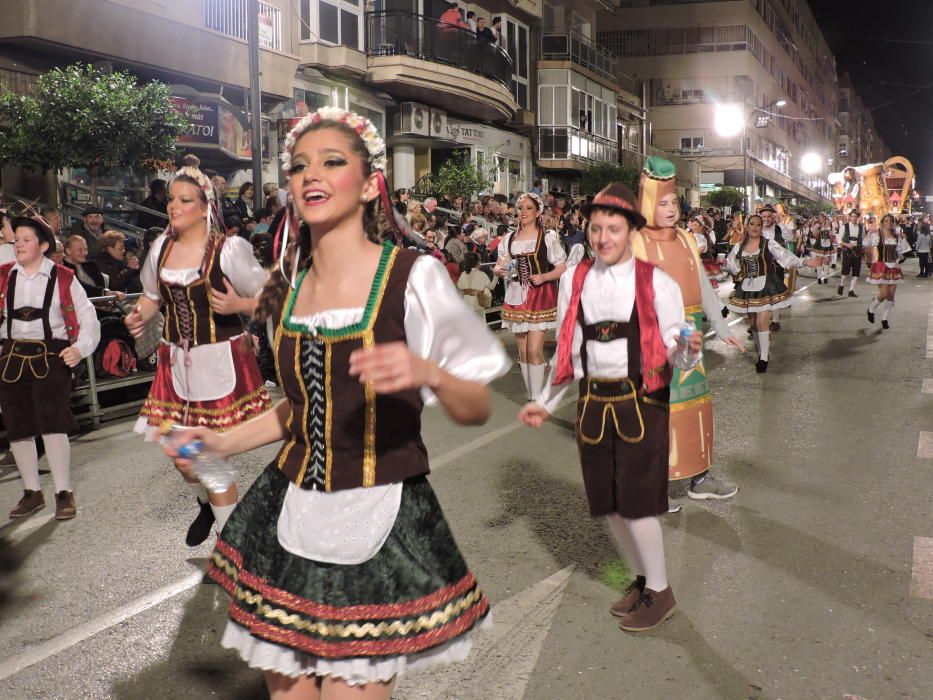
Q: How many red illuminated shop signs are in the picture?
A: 0